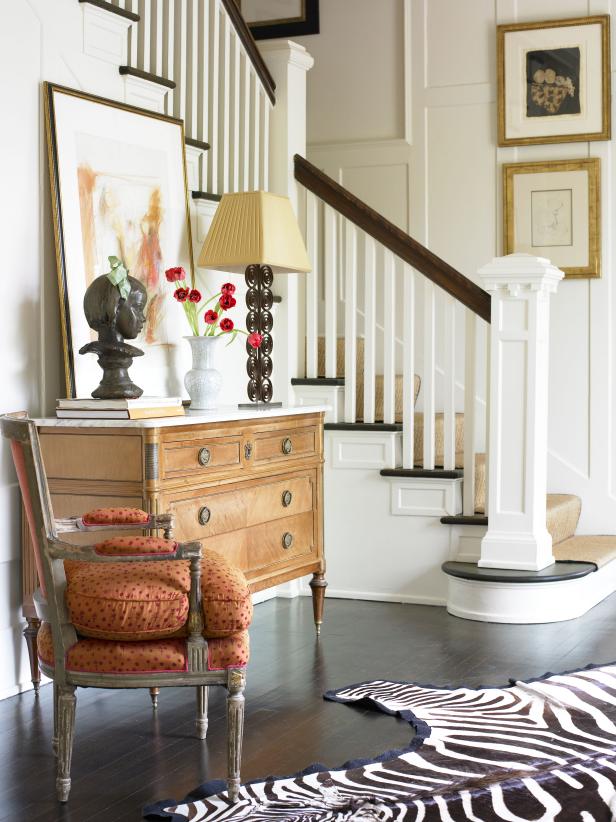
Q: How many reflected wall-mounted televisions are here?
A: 0